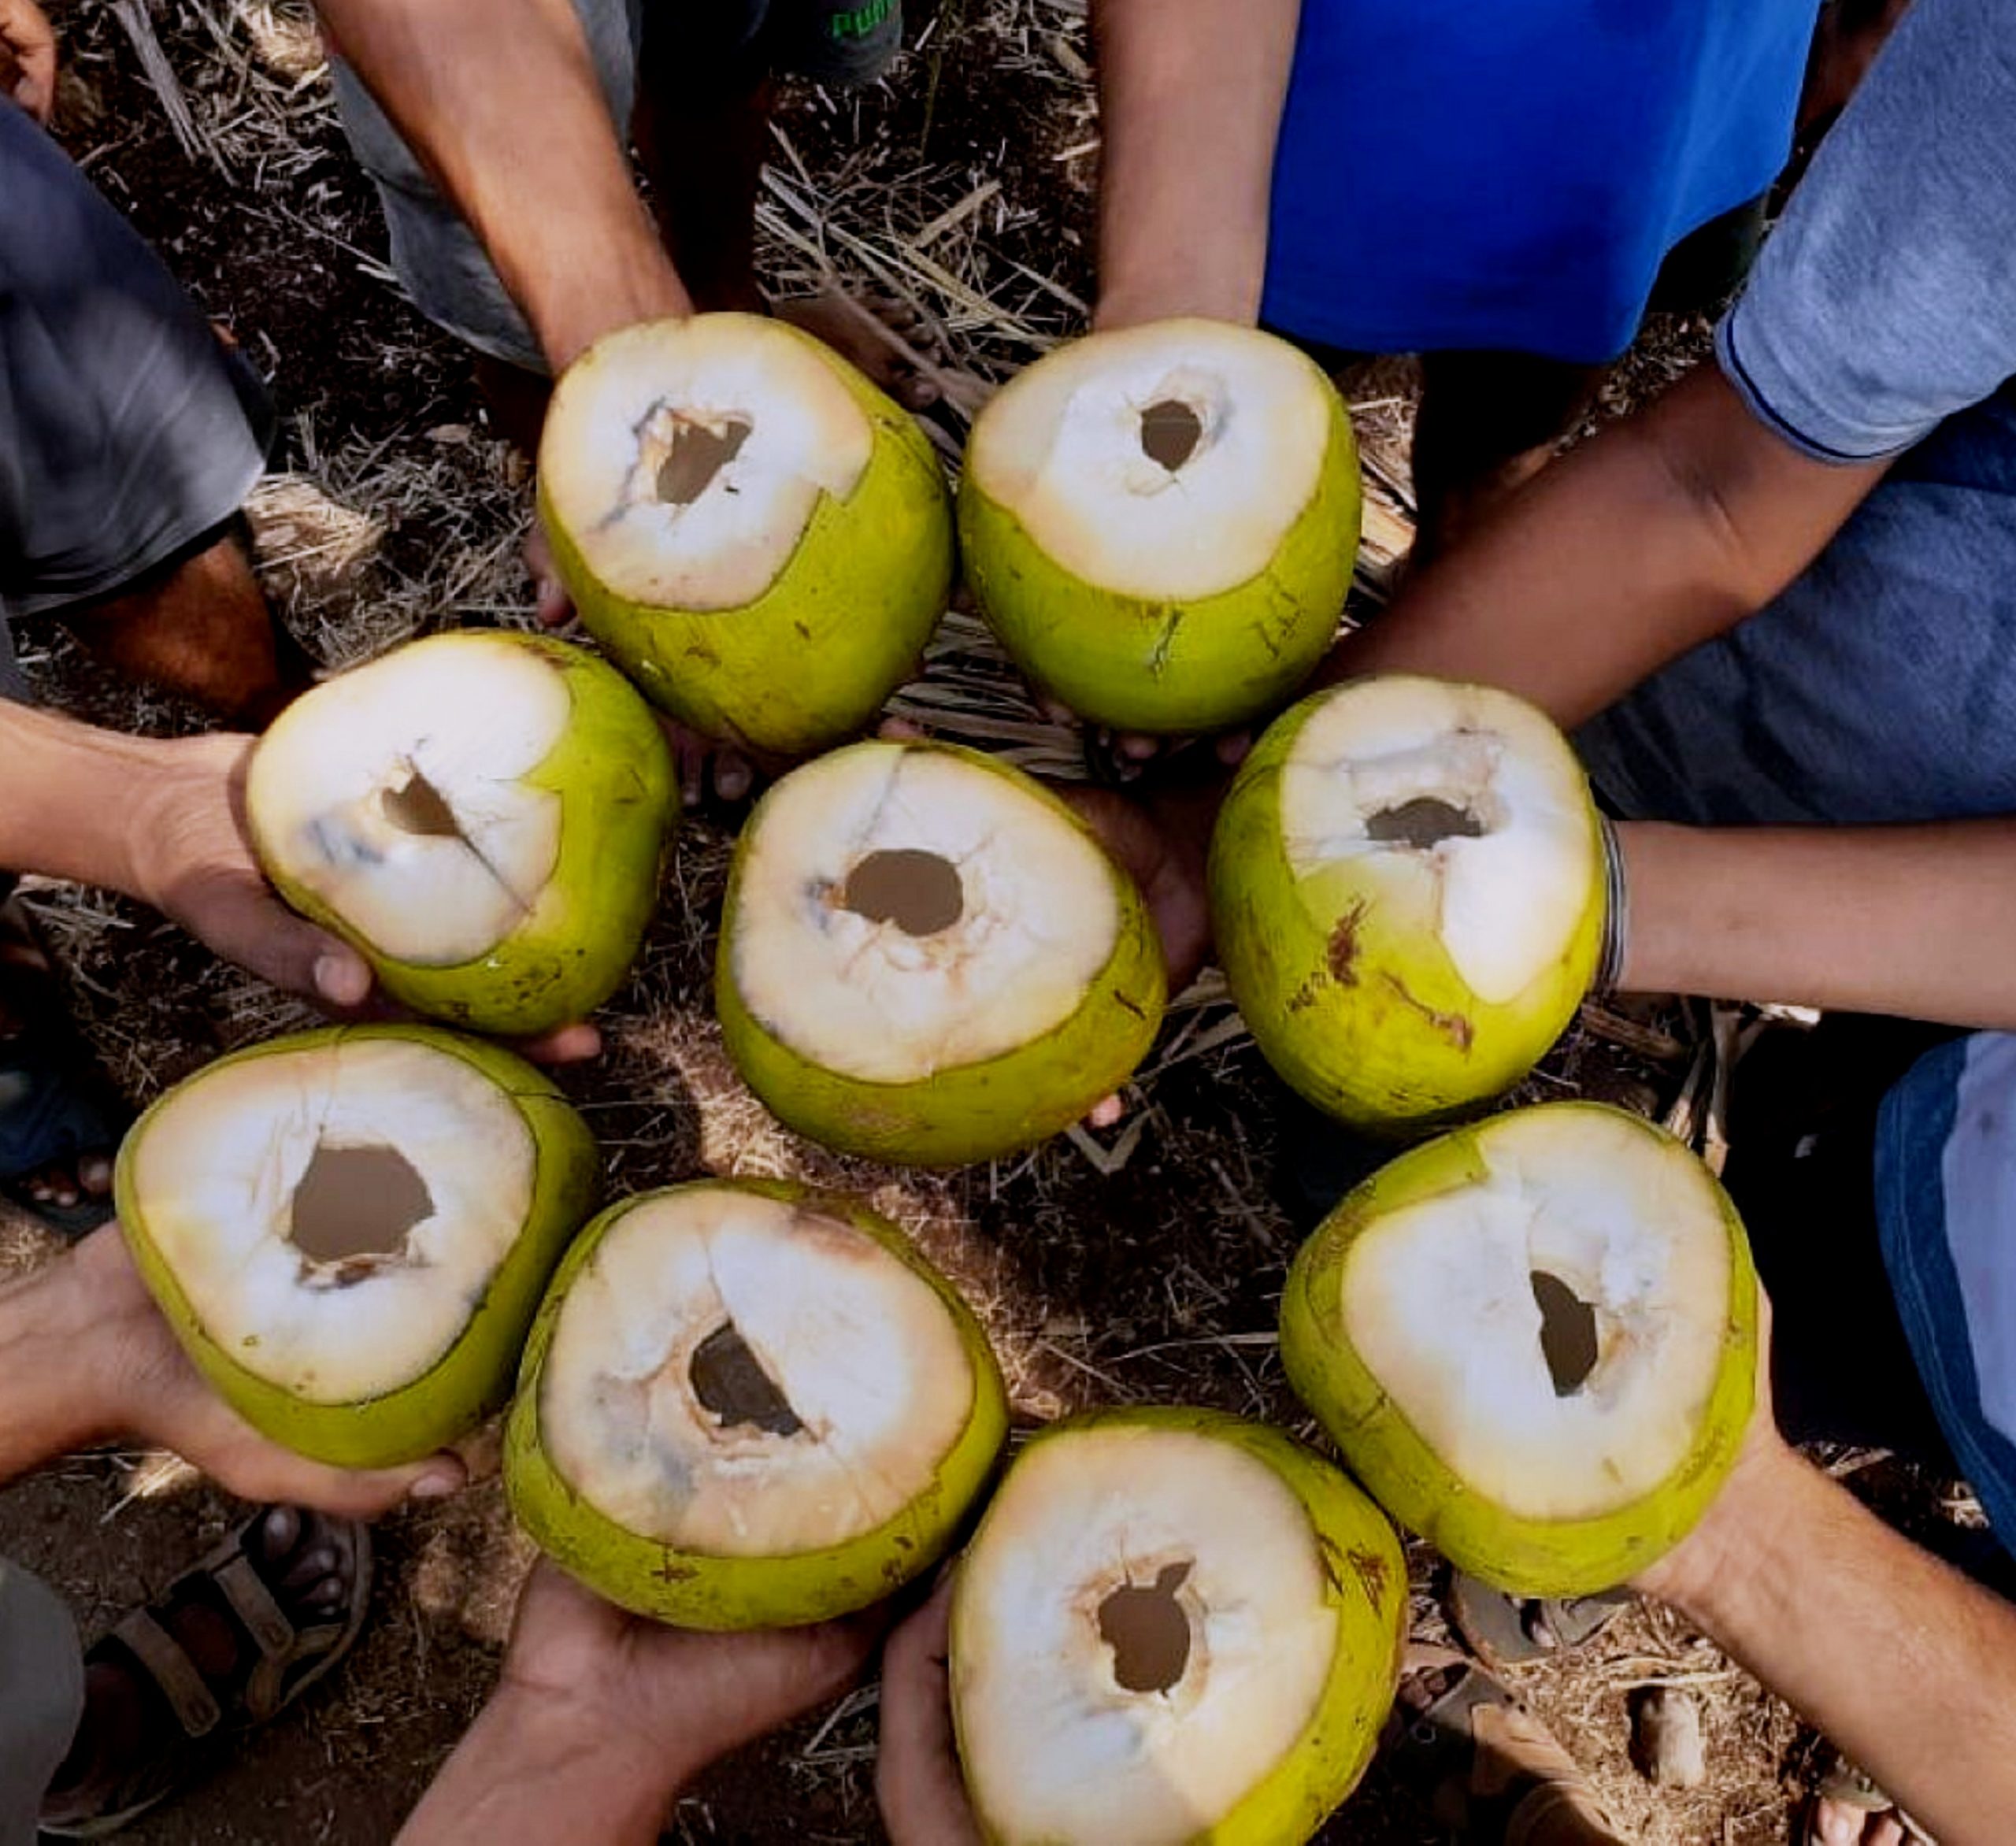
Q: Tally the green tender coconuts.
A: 9